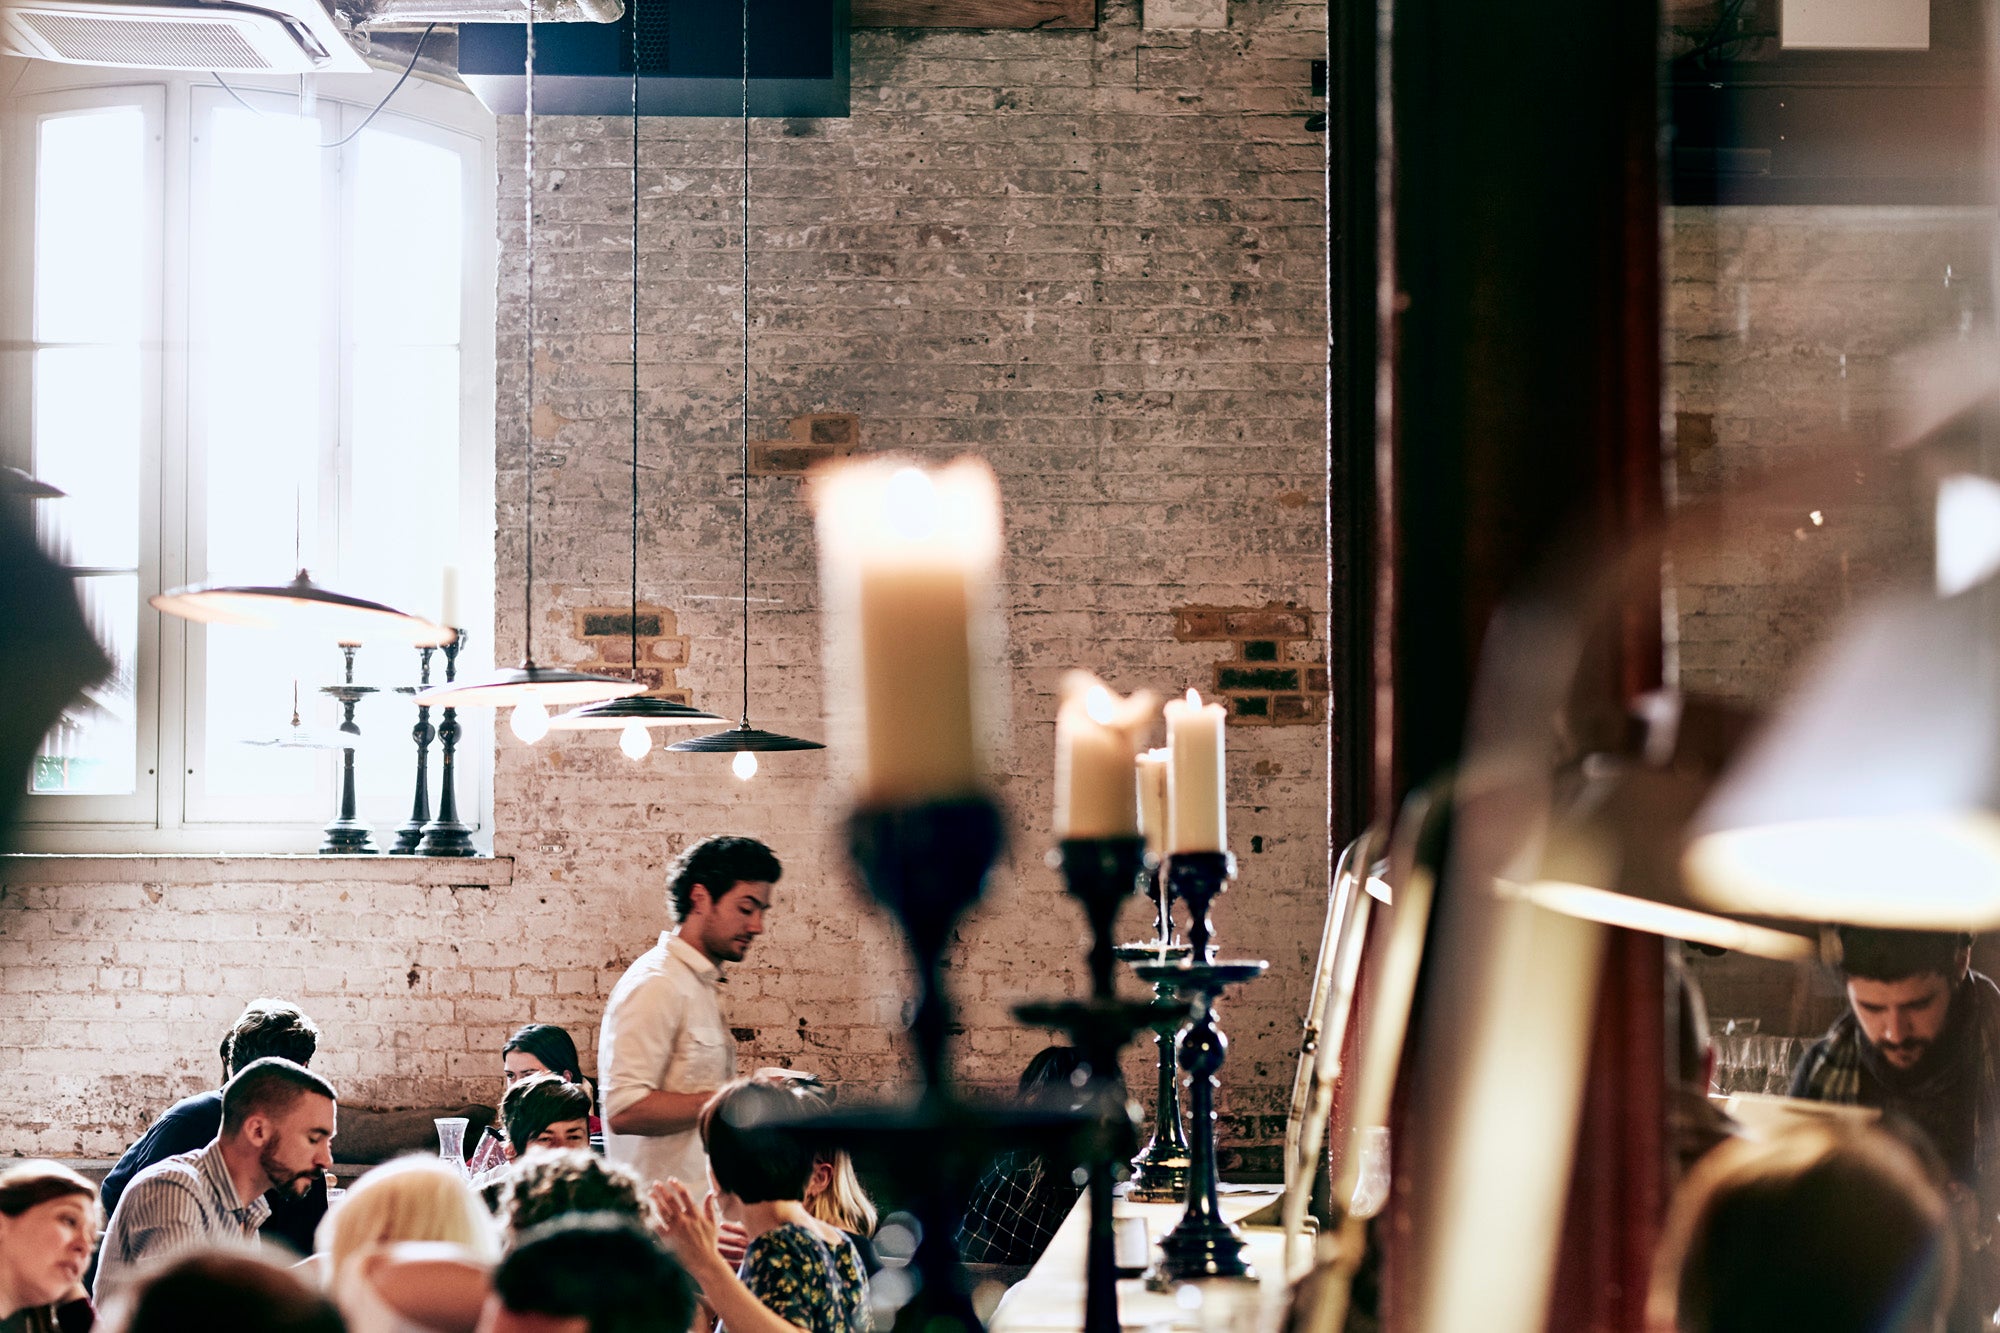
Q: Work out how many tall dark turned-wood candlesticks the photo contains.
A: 7